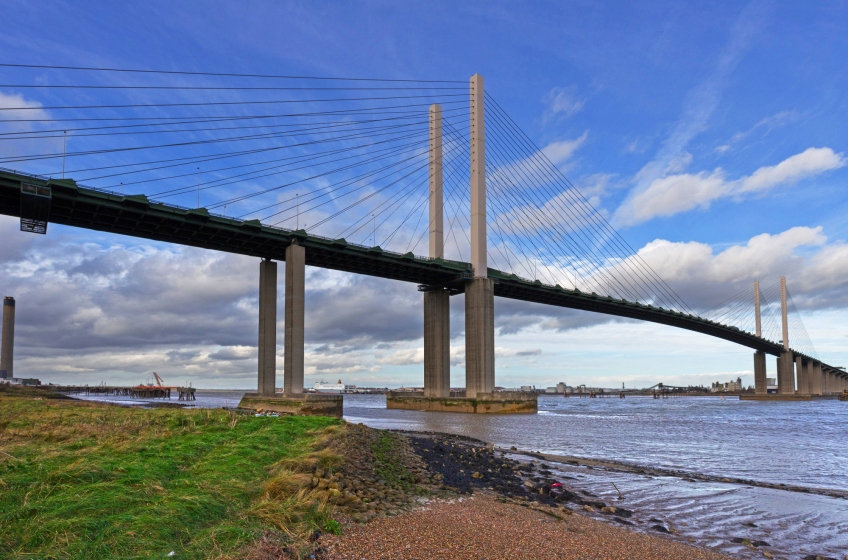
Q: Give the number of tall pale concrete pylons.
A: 4